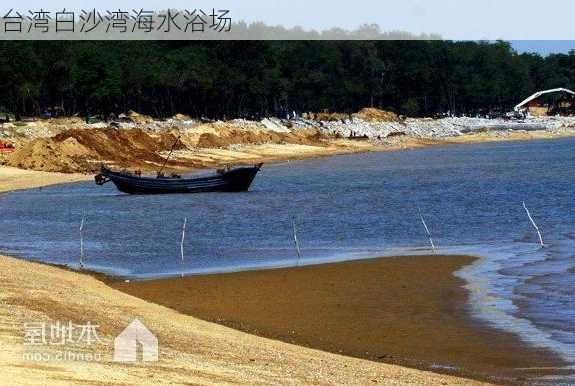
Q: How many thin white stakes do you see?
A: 5